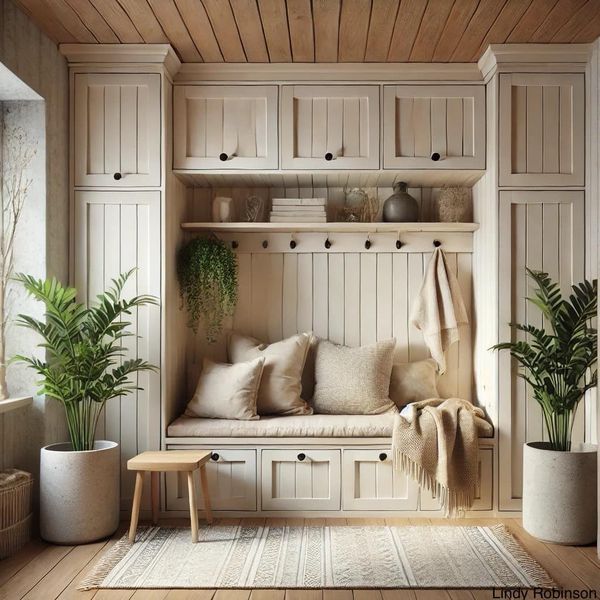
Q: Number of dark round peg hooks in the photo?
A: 7